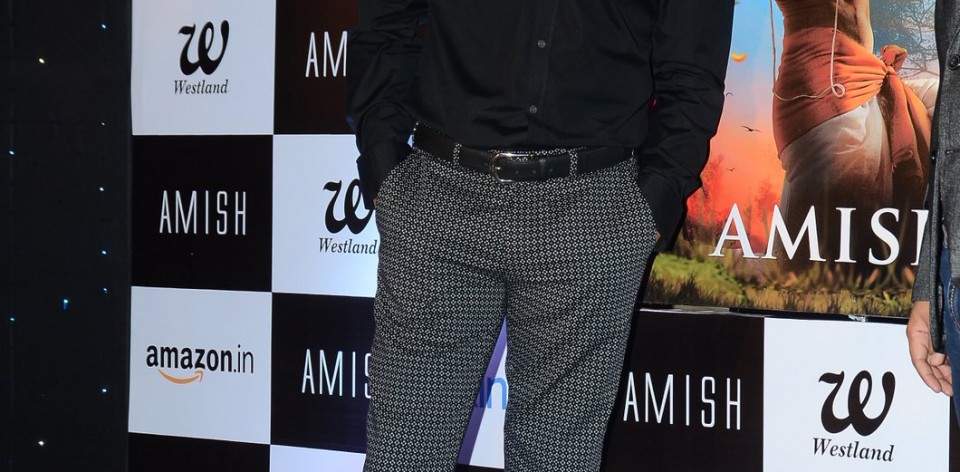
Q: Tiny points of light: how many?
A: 11